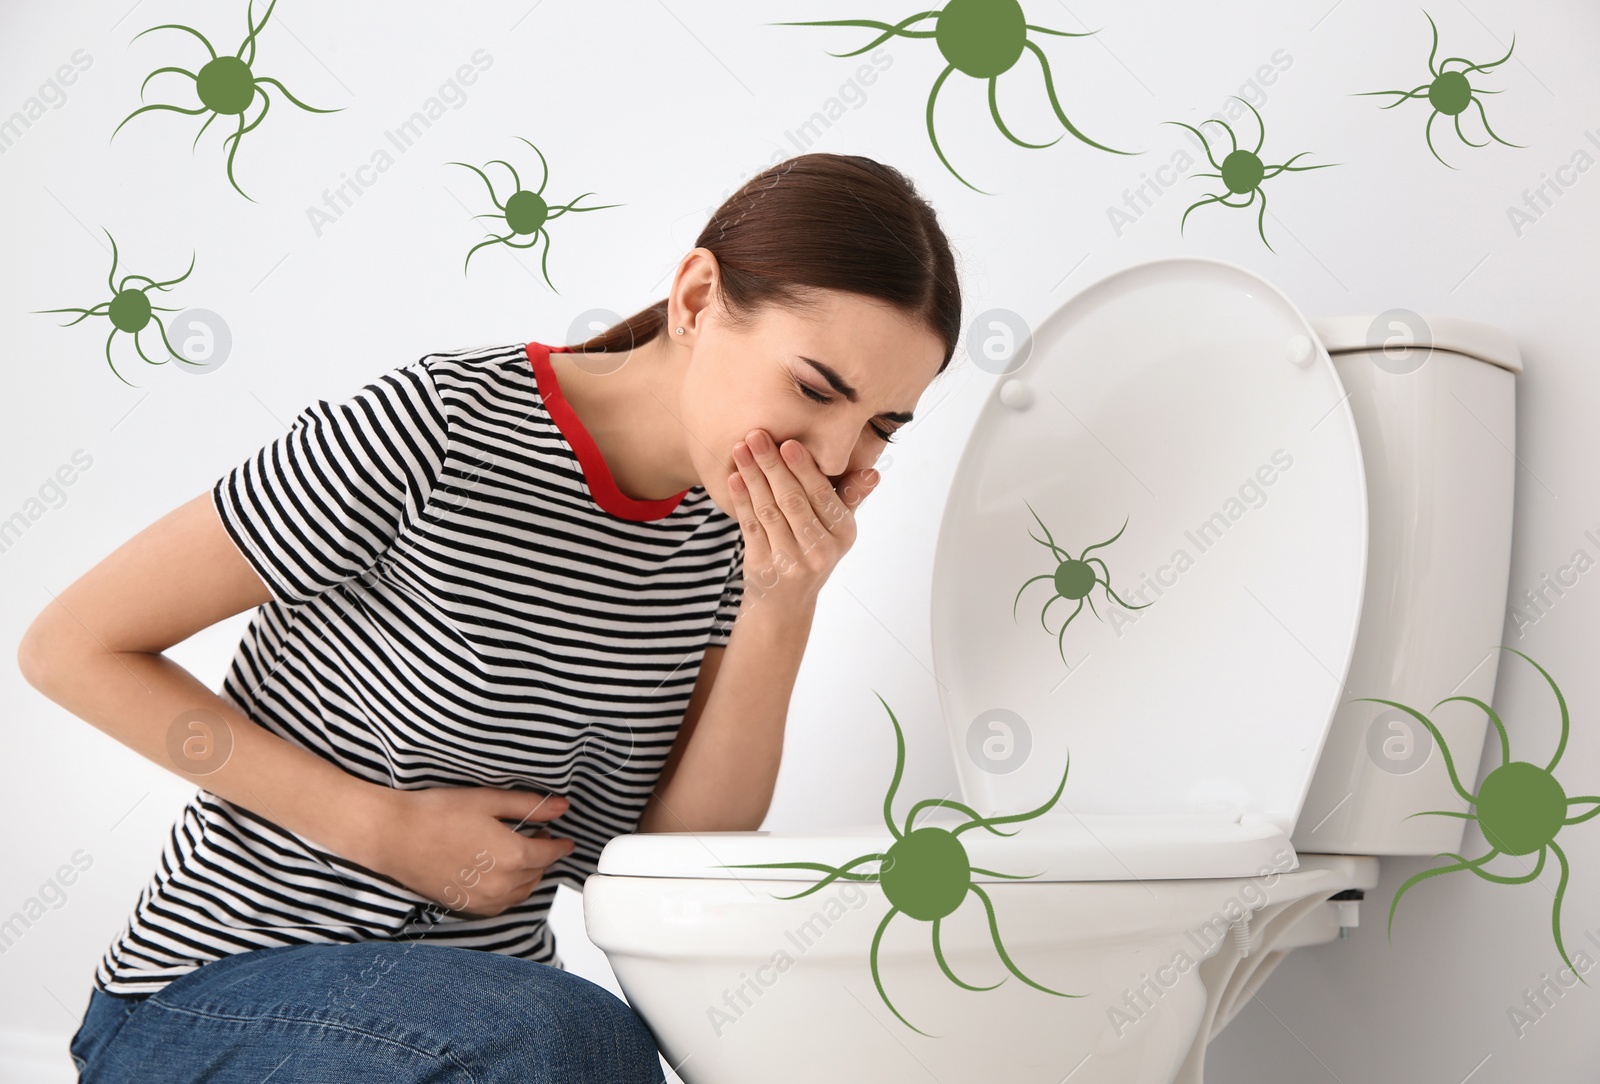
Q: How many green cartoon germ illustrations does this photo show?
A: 9